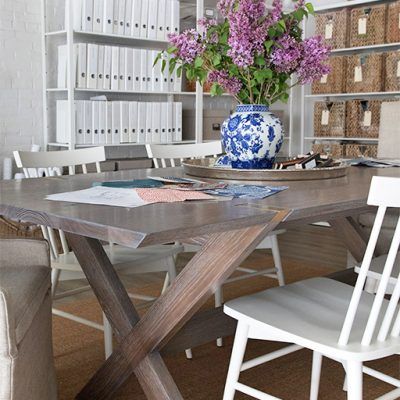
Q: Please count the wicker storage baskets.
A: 10